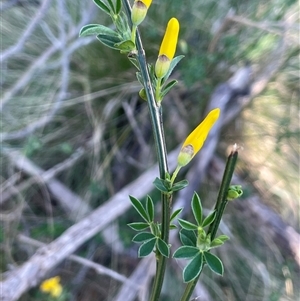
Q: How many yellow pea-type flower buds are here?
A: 3